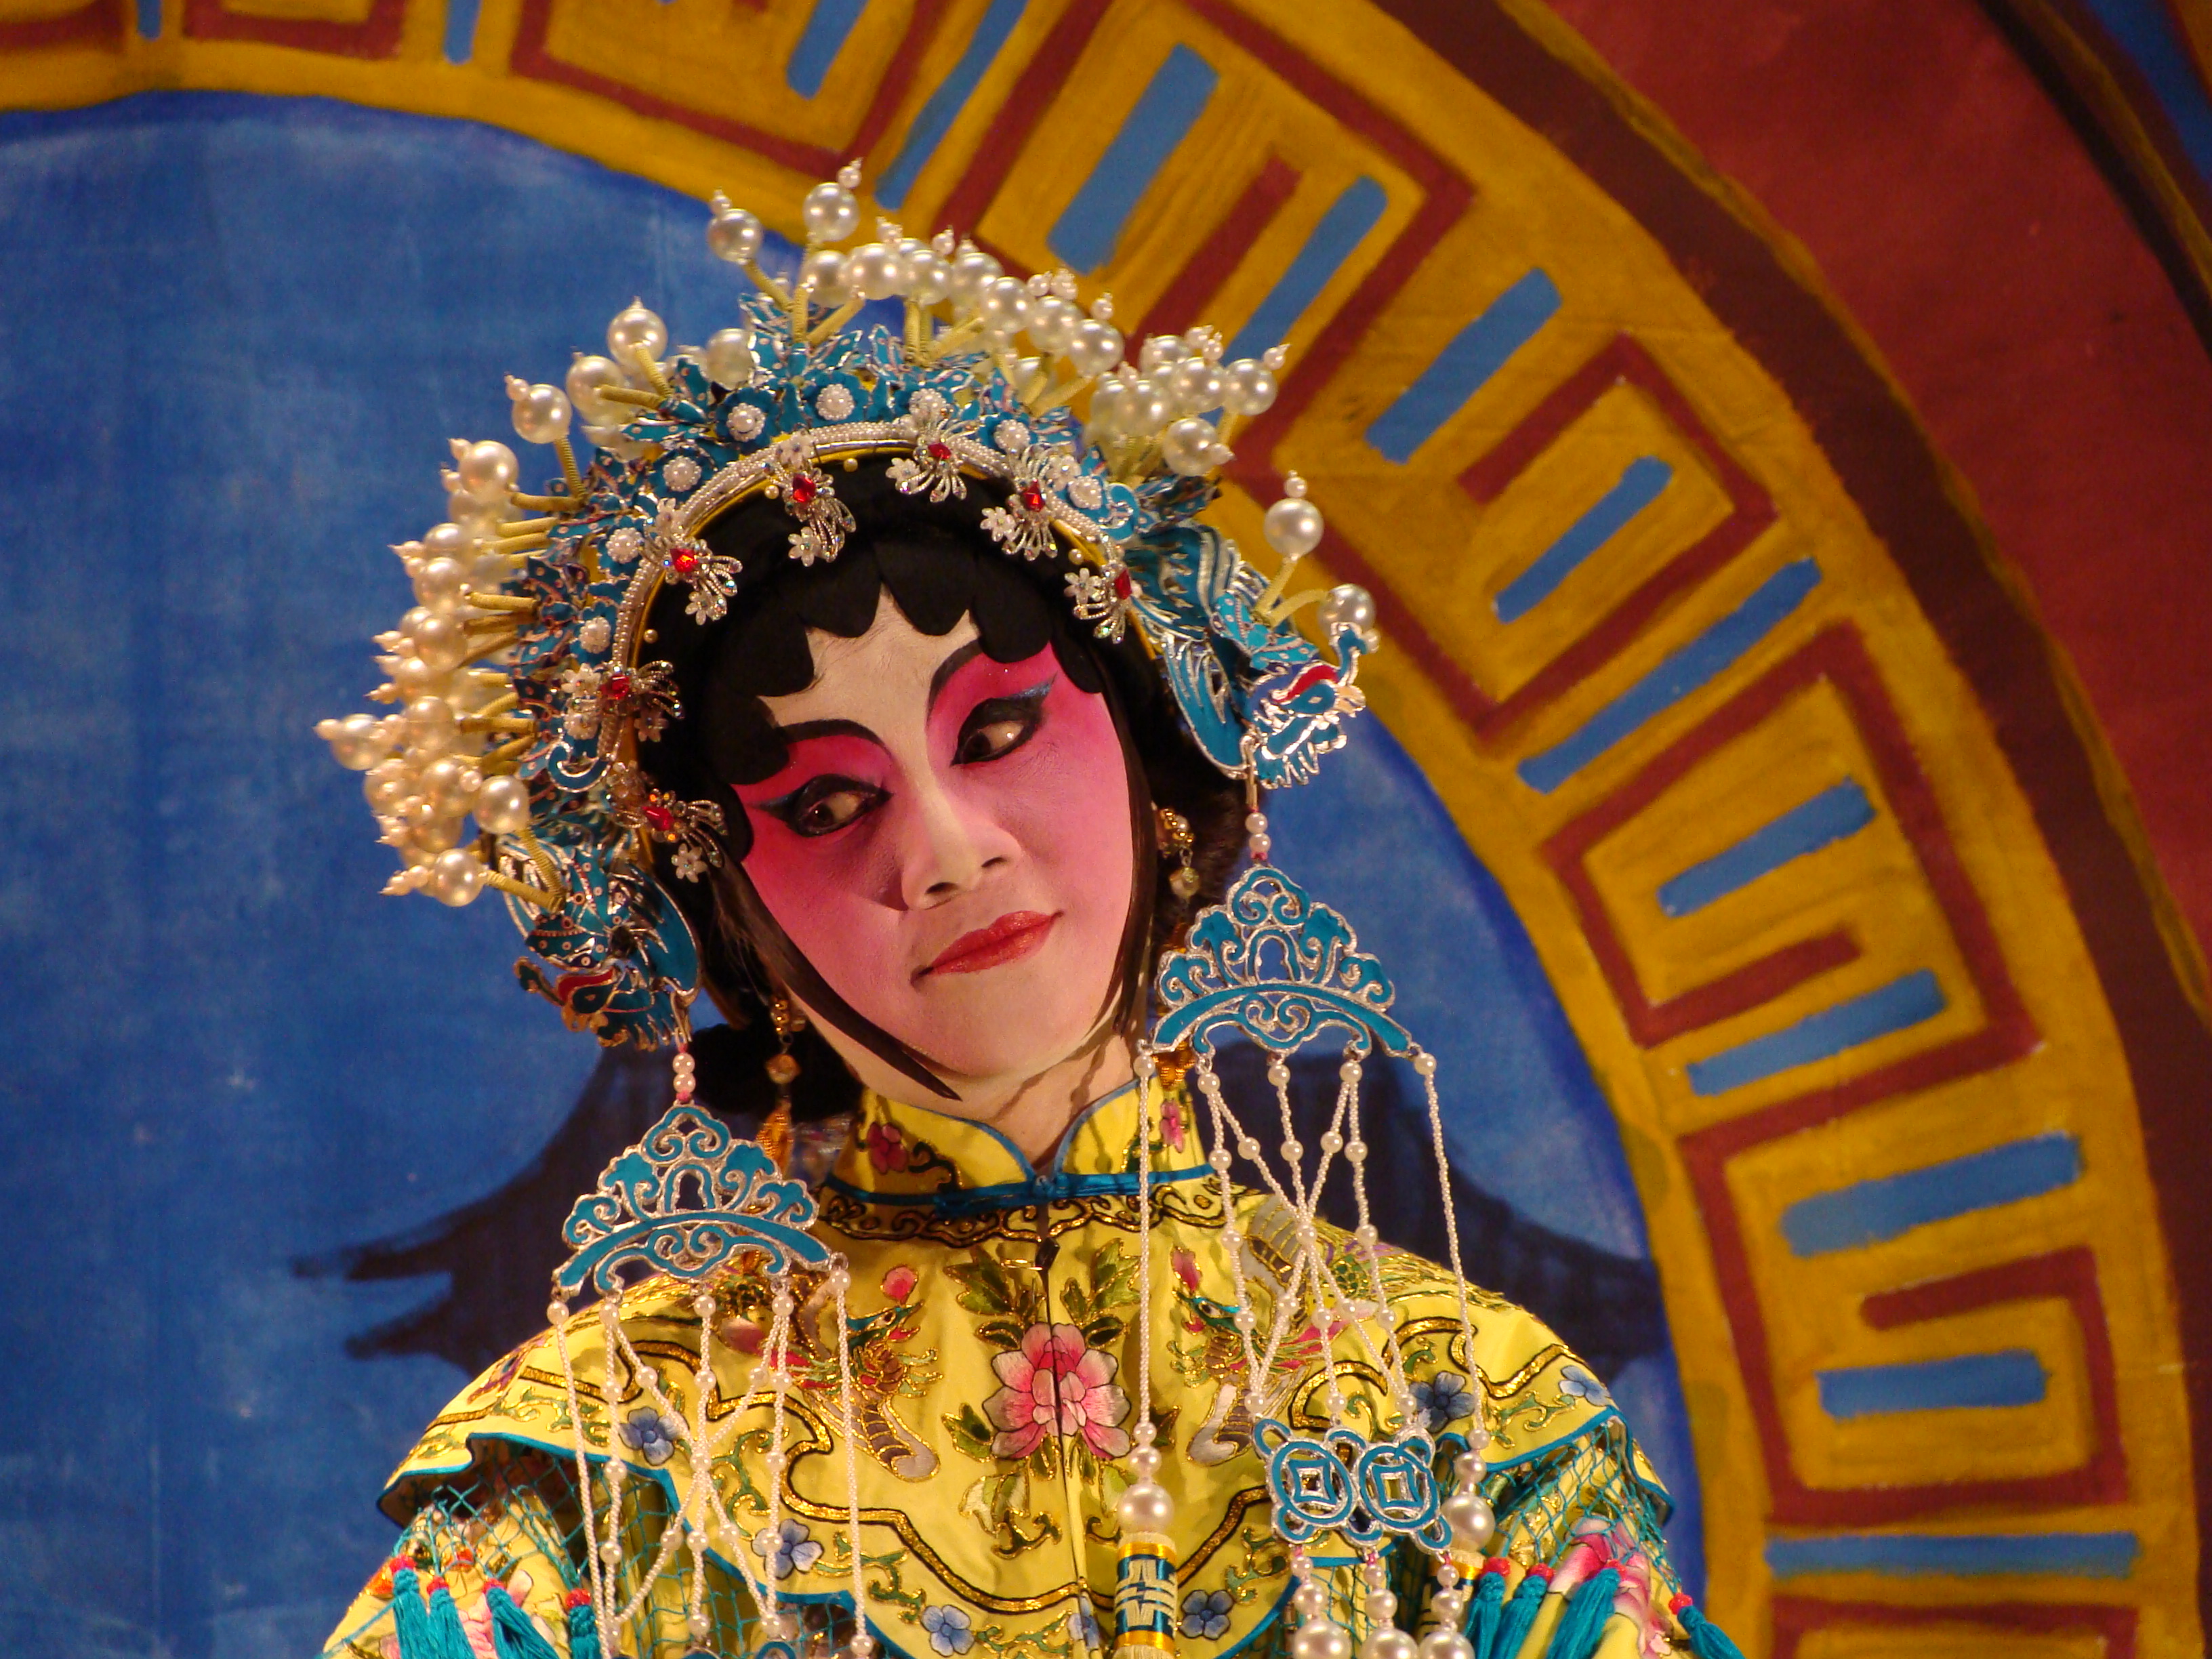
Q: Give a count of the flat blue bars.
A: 14